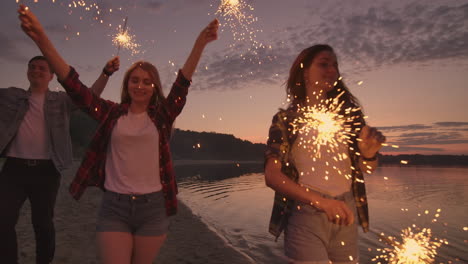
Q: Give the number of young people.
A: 3